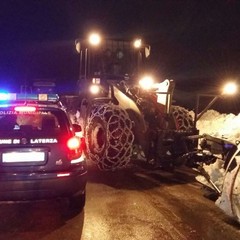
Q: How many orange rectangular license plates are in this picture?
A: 0